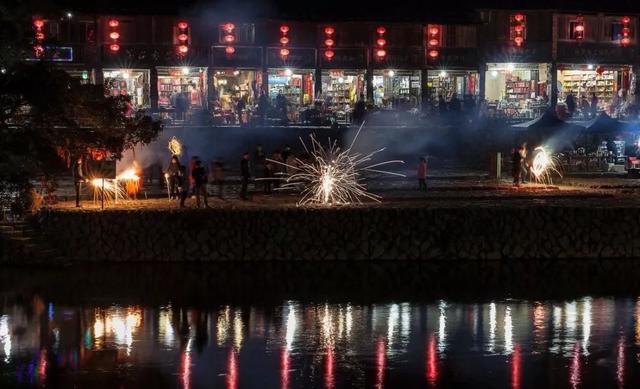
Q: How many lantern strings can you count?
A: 11